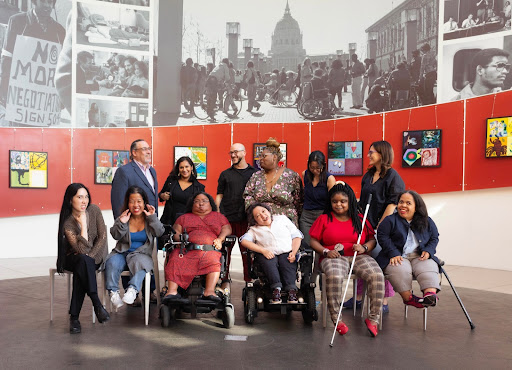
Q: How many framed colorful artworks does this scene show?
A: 7